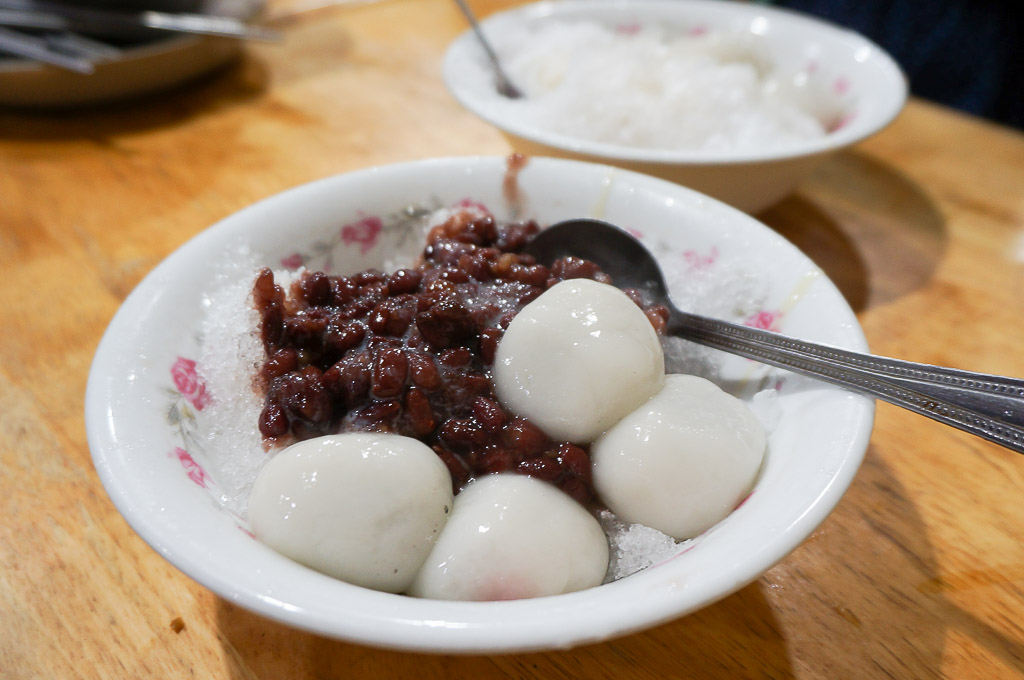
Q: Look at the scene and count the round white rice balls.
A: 4